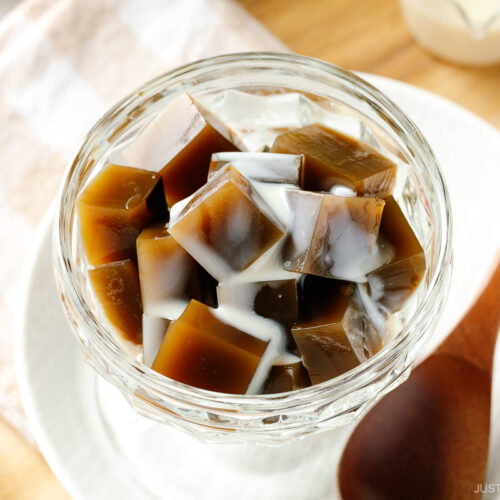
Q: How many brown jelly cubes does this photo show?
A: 13